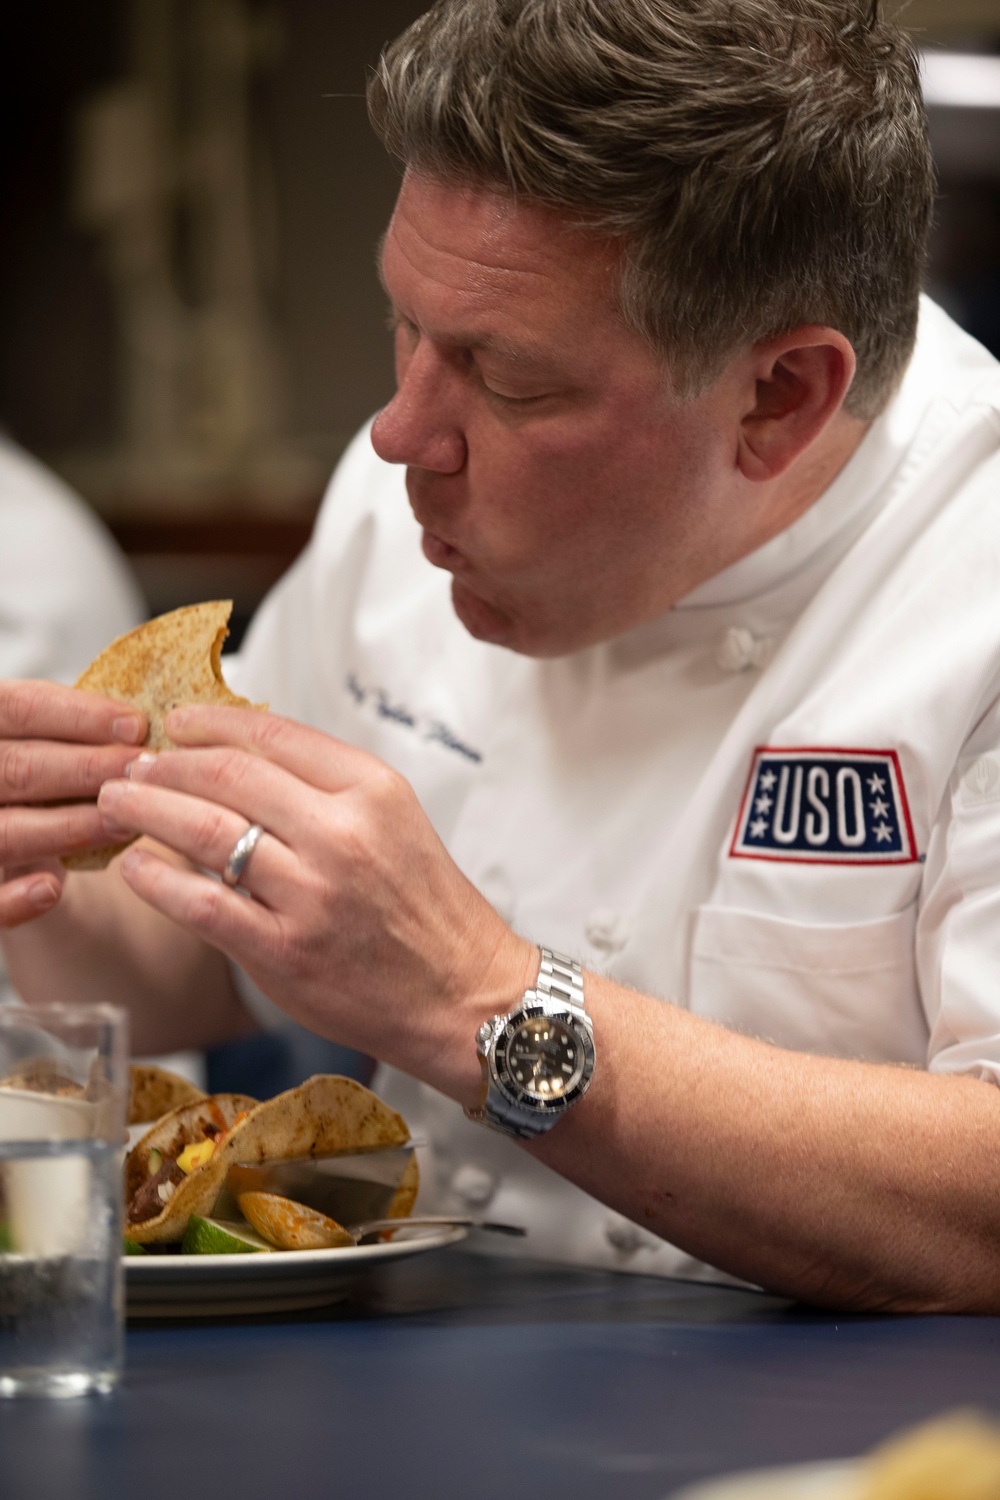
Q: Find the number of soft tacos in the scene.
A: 3